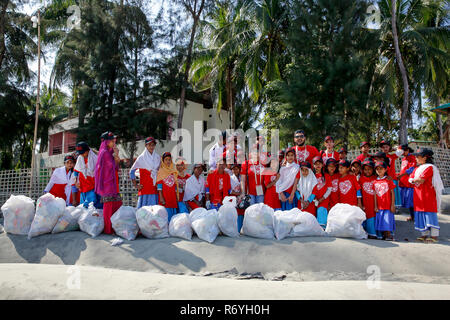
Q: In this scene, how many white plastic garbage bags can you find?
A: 13